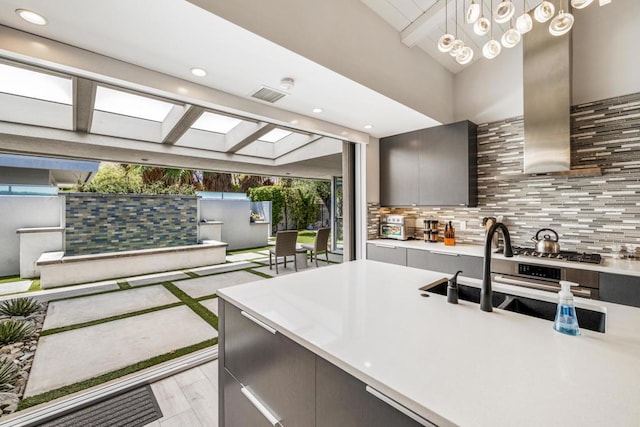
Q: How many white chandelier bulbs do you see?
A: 13